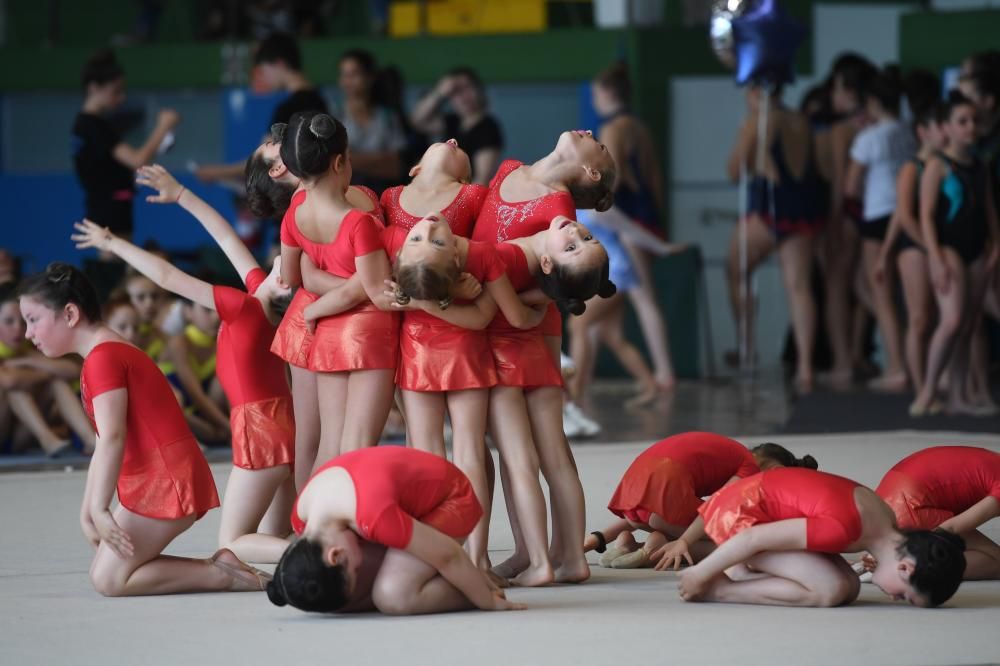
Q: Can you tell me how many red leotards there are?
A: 12